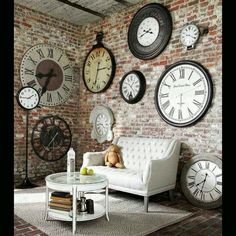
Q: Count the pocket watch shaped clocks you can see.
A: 1